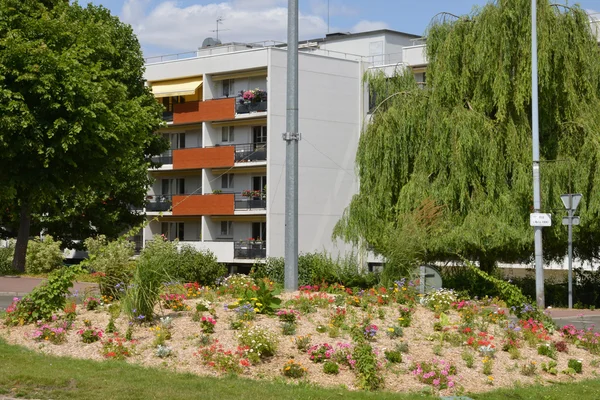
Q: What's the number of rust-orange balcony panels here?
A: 3